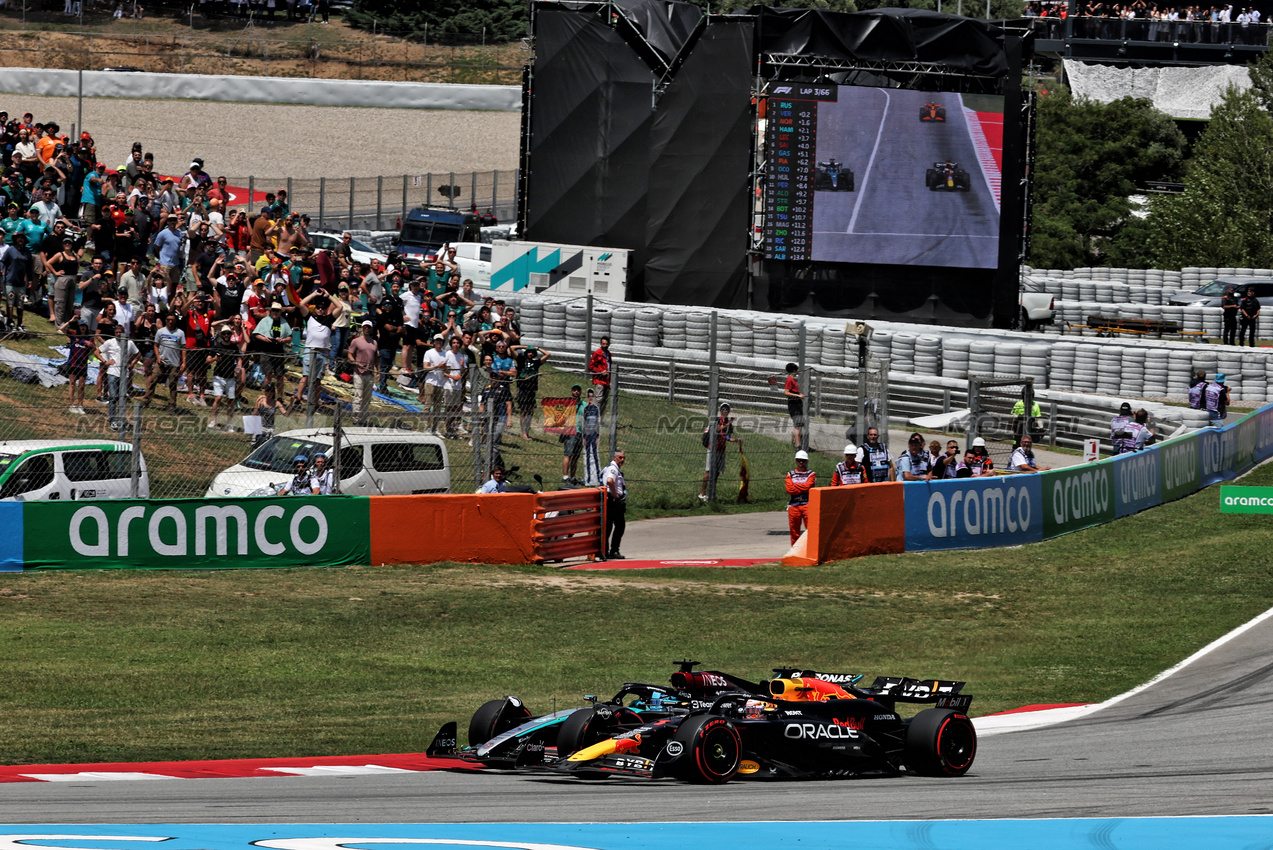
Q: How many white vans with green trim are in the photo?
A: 1